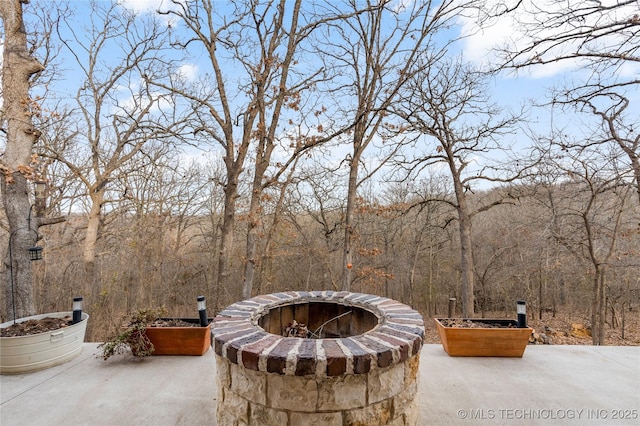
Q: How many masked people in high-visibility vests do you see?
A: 0